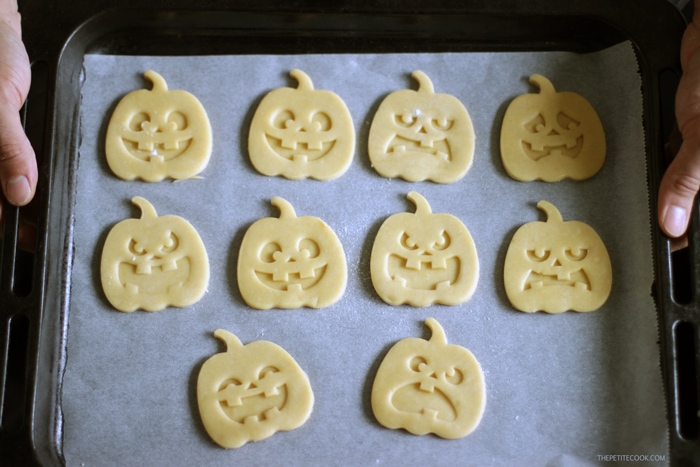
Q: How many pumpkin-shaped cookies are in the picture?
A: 10